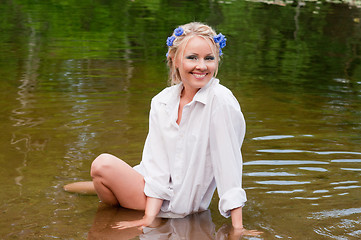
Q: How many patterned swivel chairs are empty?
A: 0